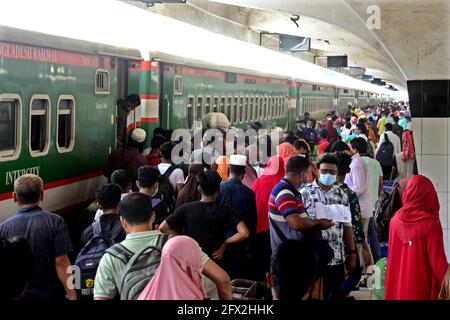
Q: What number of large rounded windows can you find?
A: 3